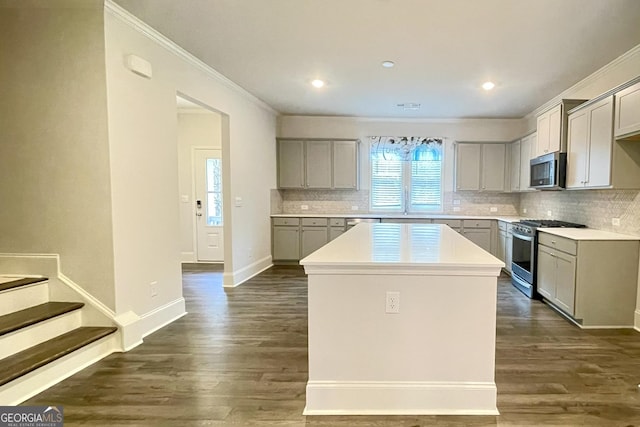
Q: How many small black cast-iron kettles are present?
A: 0